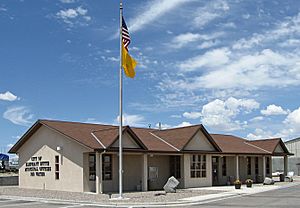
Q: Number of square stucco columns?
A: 5